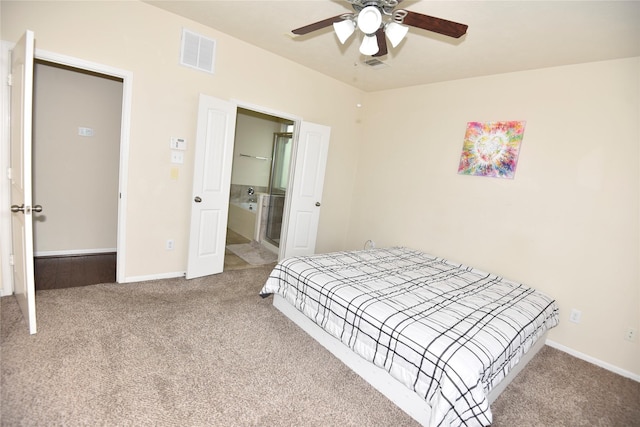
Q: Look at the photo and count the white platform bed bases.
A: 1